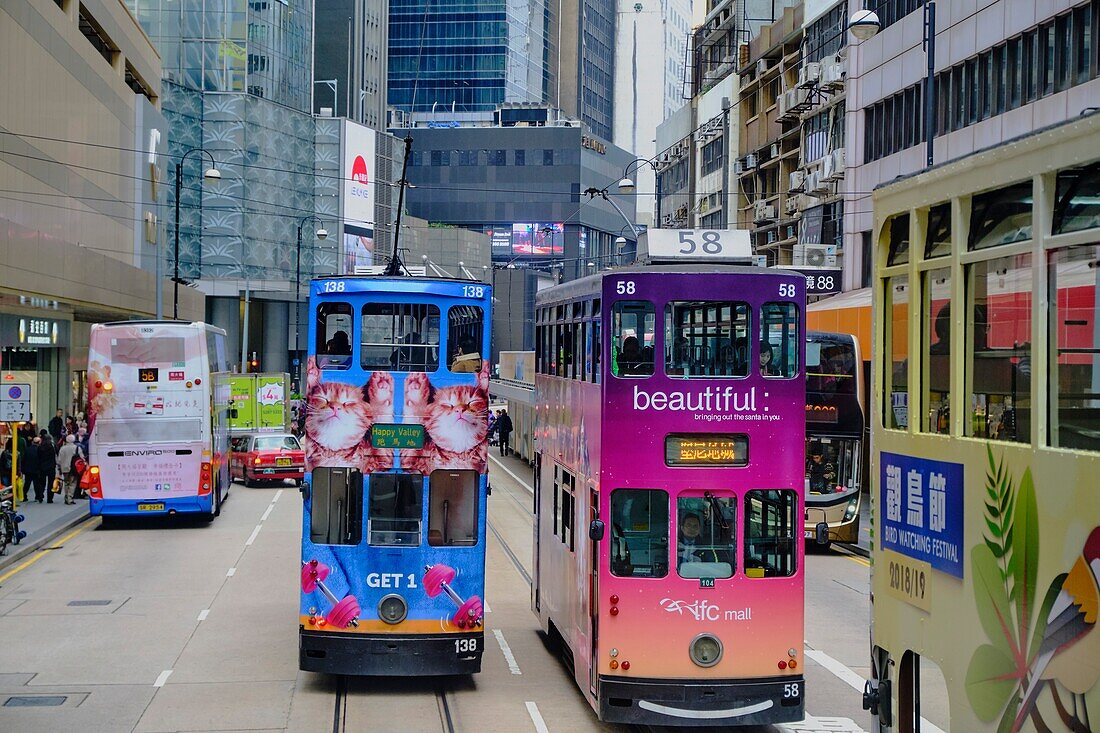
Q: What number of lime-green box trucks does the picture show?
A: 1